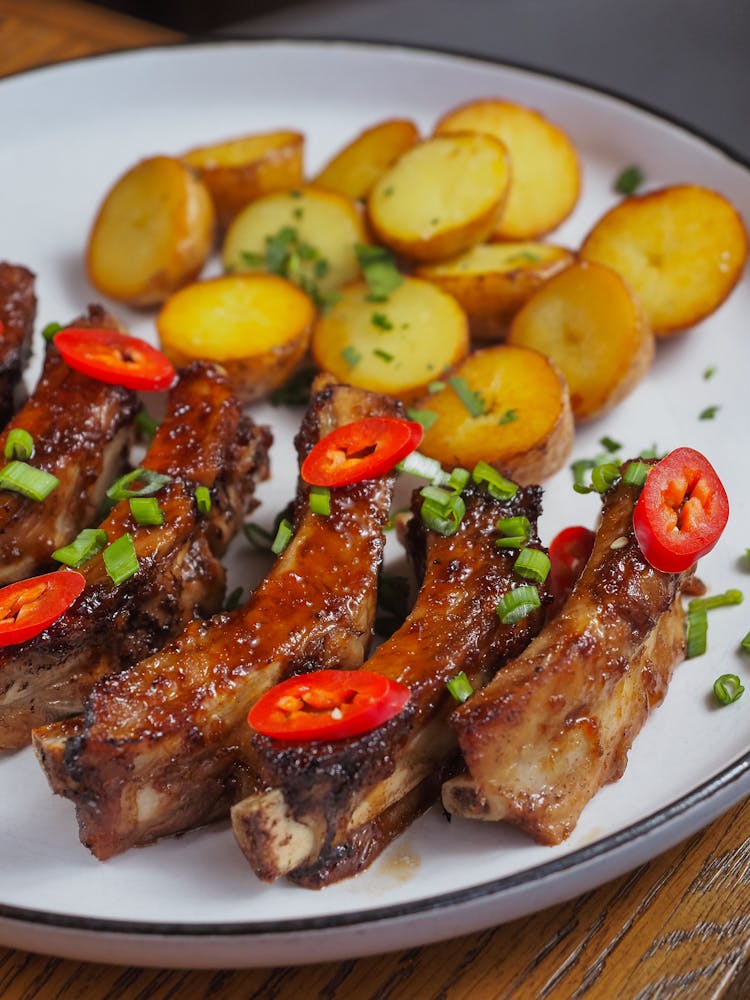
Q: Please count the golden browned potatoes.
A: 12